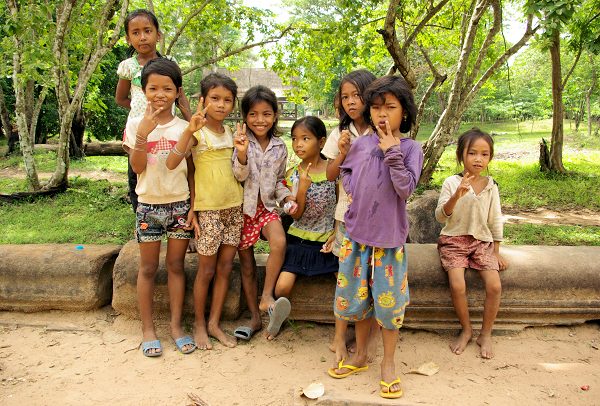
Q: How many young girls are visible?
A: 8